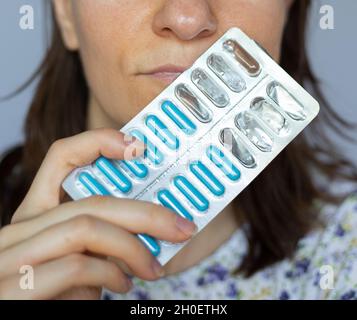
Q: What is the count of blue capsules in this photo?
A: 11